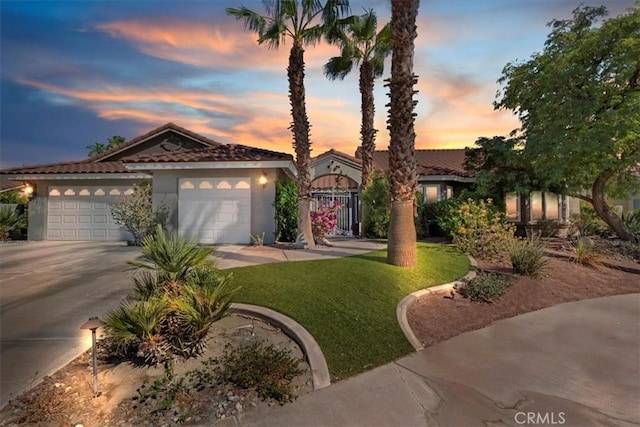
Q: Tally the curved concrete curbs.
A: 2